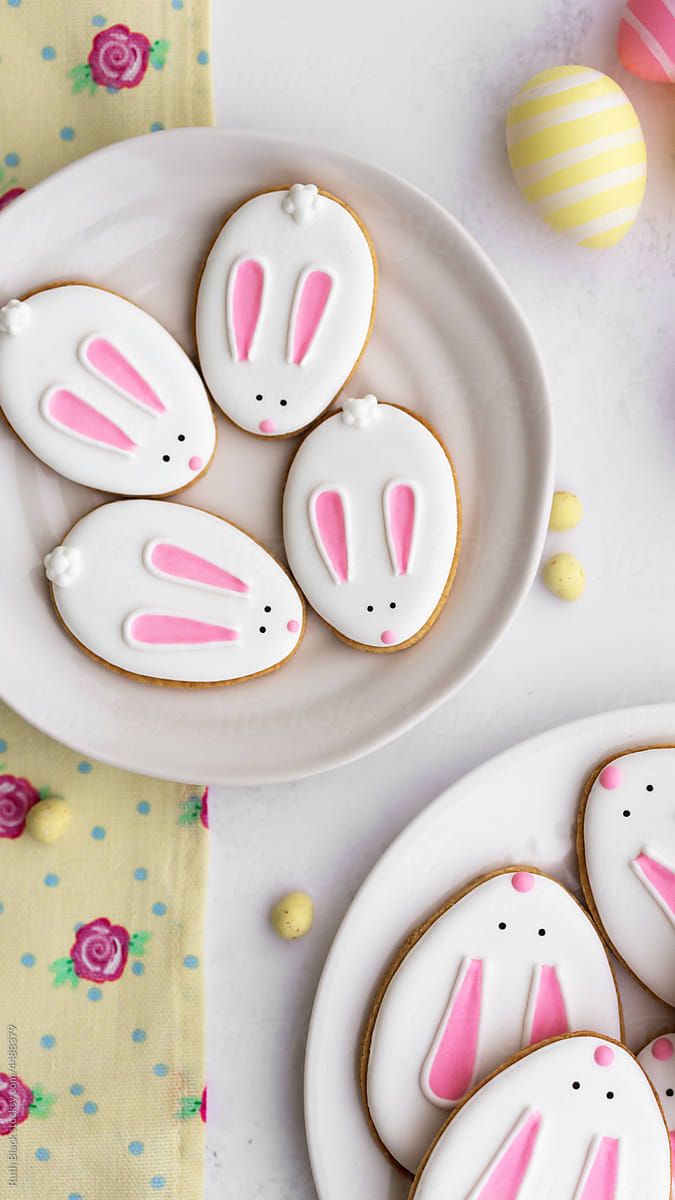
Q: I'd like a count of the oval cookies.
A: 8